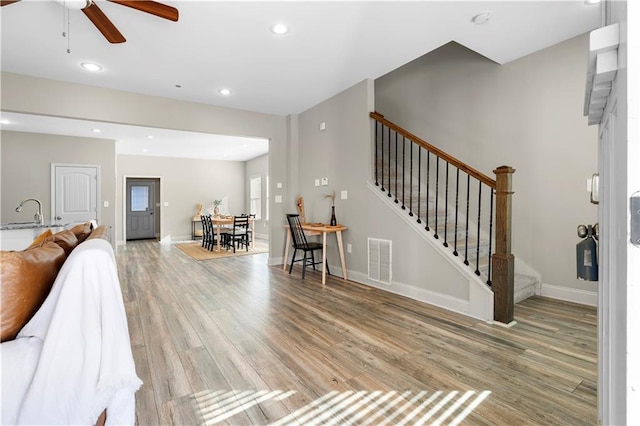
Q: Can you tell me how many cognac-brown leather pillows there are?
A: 3